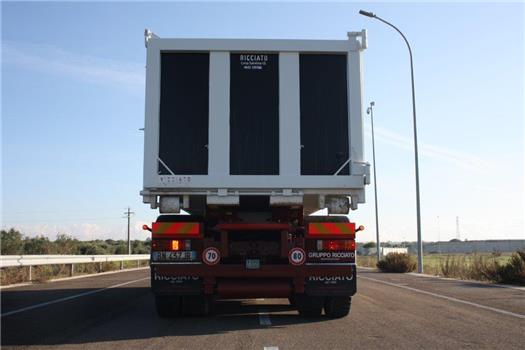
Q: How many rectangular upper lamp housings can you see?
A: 2